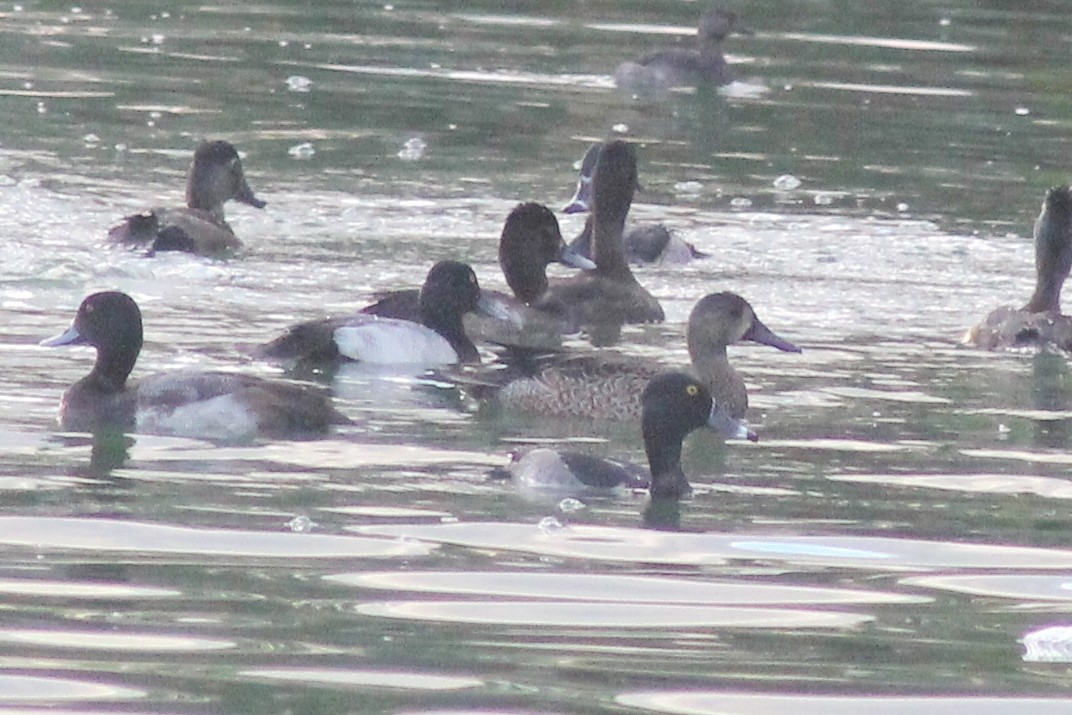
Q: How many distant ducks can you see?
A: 1